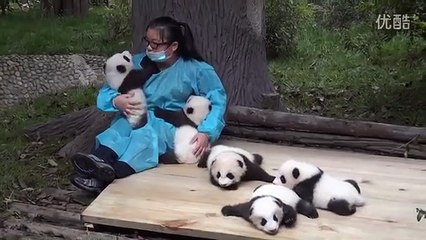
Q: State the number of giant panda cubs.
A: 5